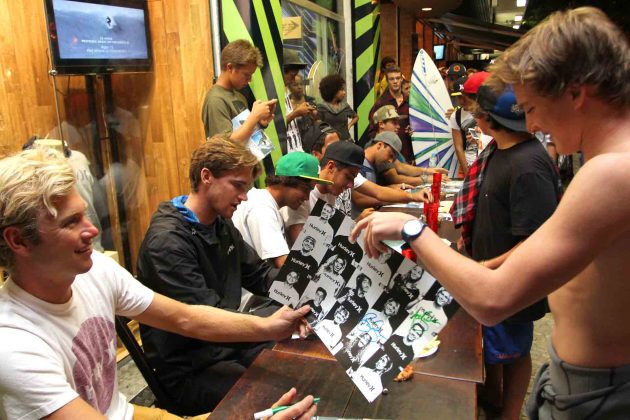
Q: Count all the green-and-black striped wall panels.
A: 2